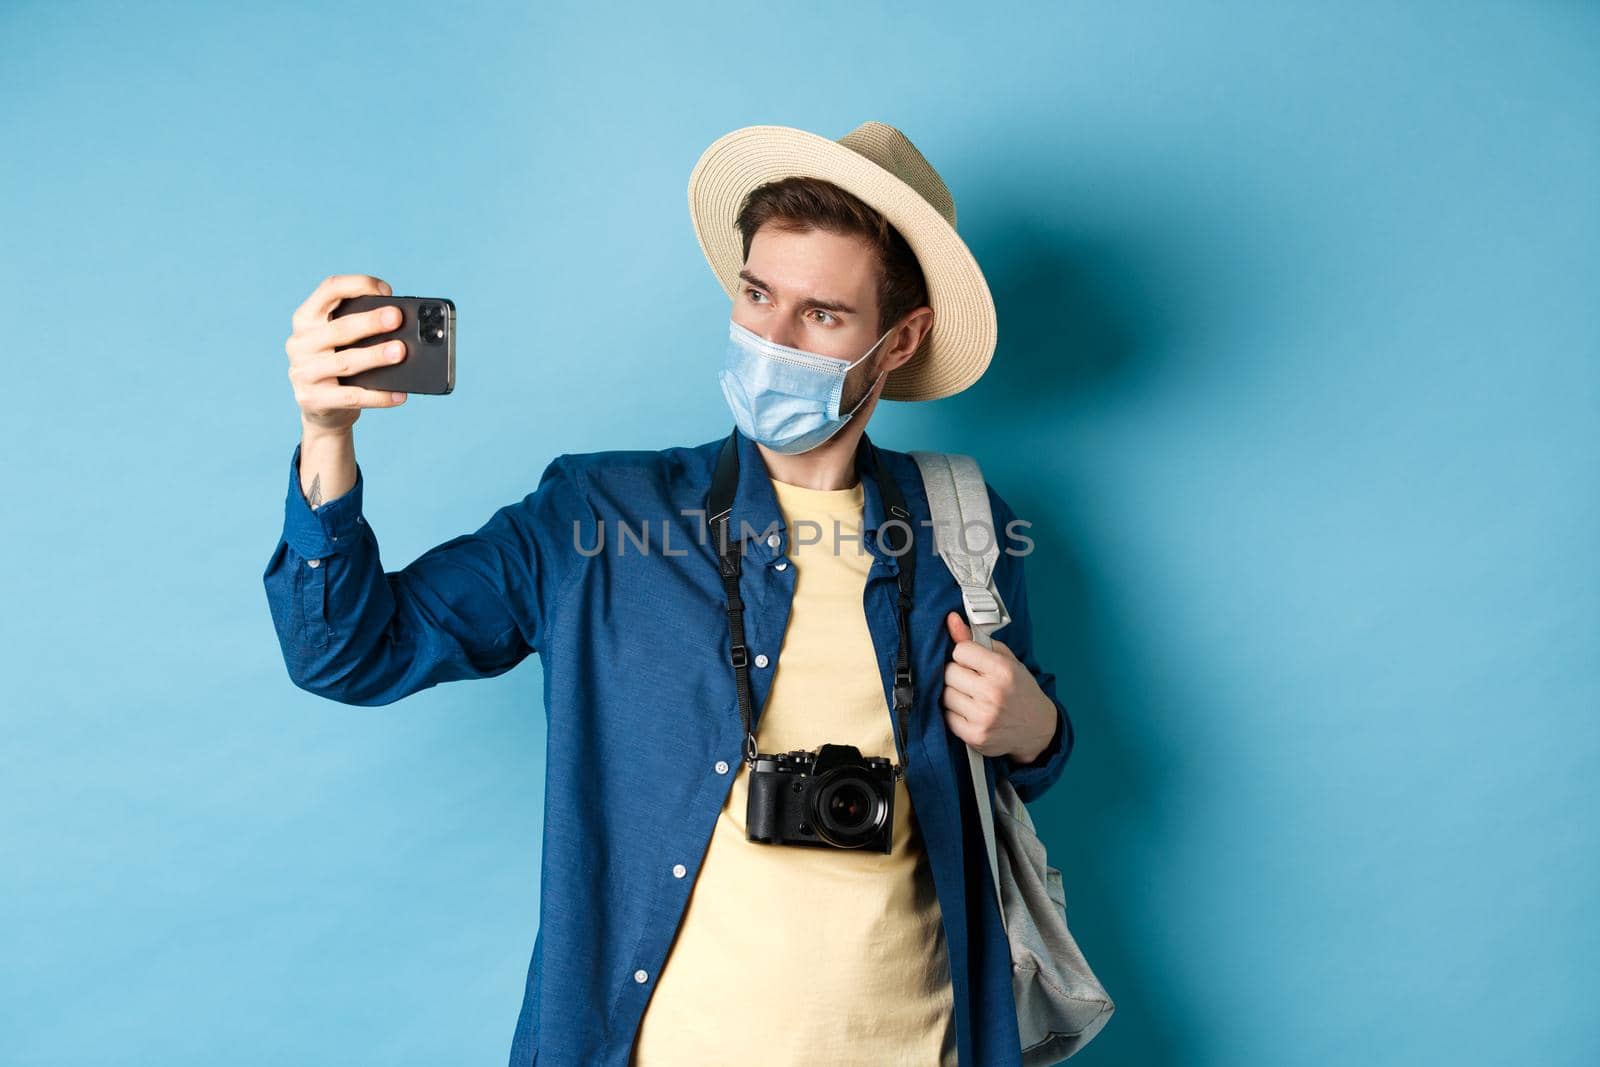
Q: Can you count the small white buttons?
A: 7